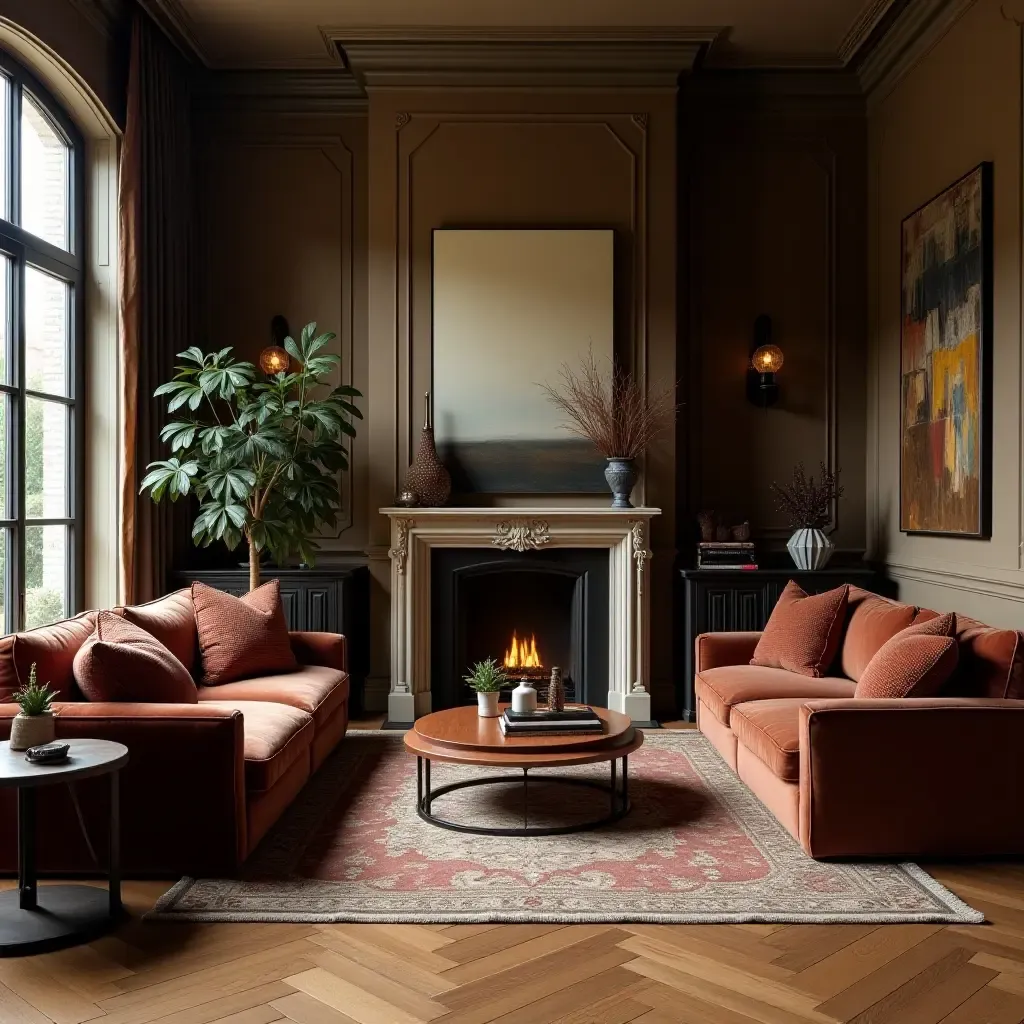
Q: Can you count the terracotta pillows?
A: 4